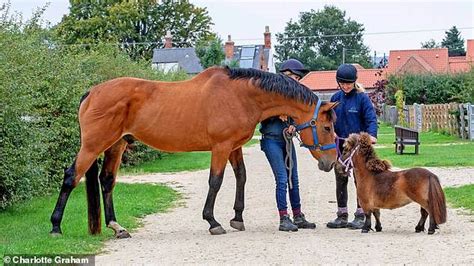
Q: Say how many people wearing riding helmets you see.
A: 2